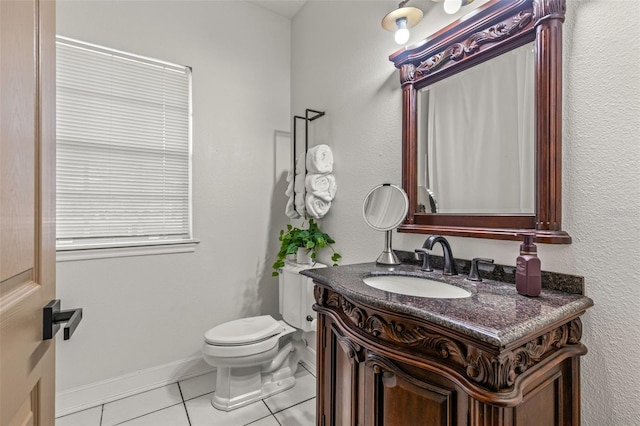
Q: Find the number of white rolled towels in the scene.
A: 3